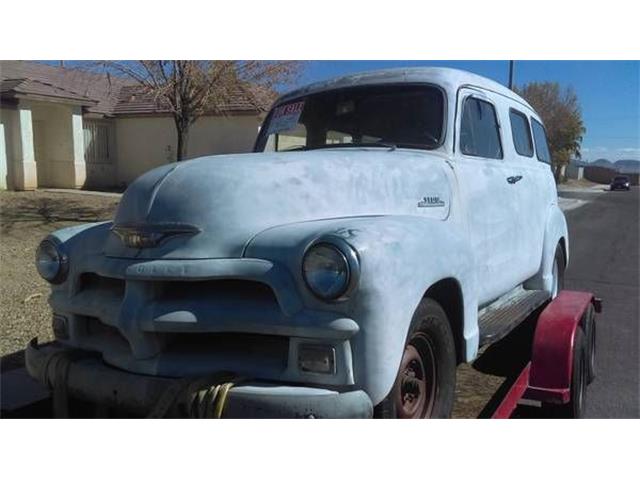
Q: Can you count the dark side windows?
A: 3